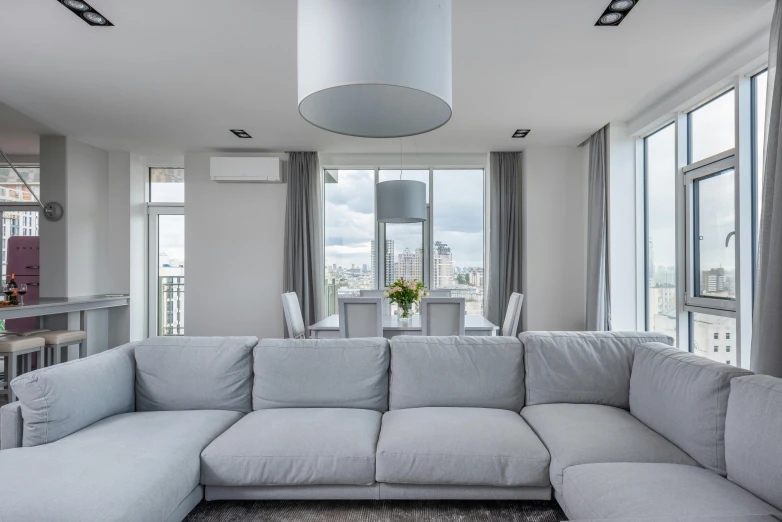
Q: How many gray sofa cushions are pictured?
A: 12